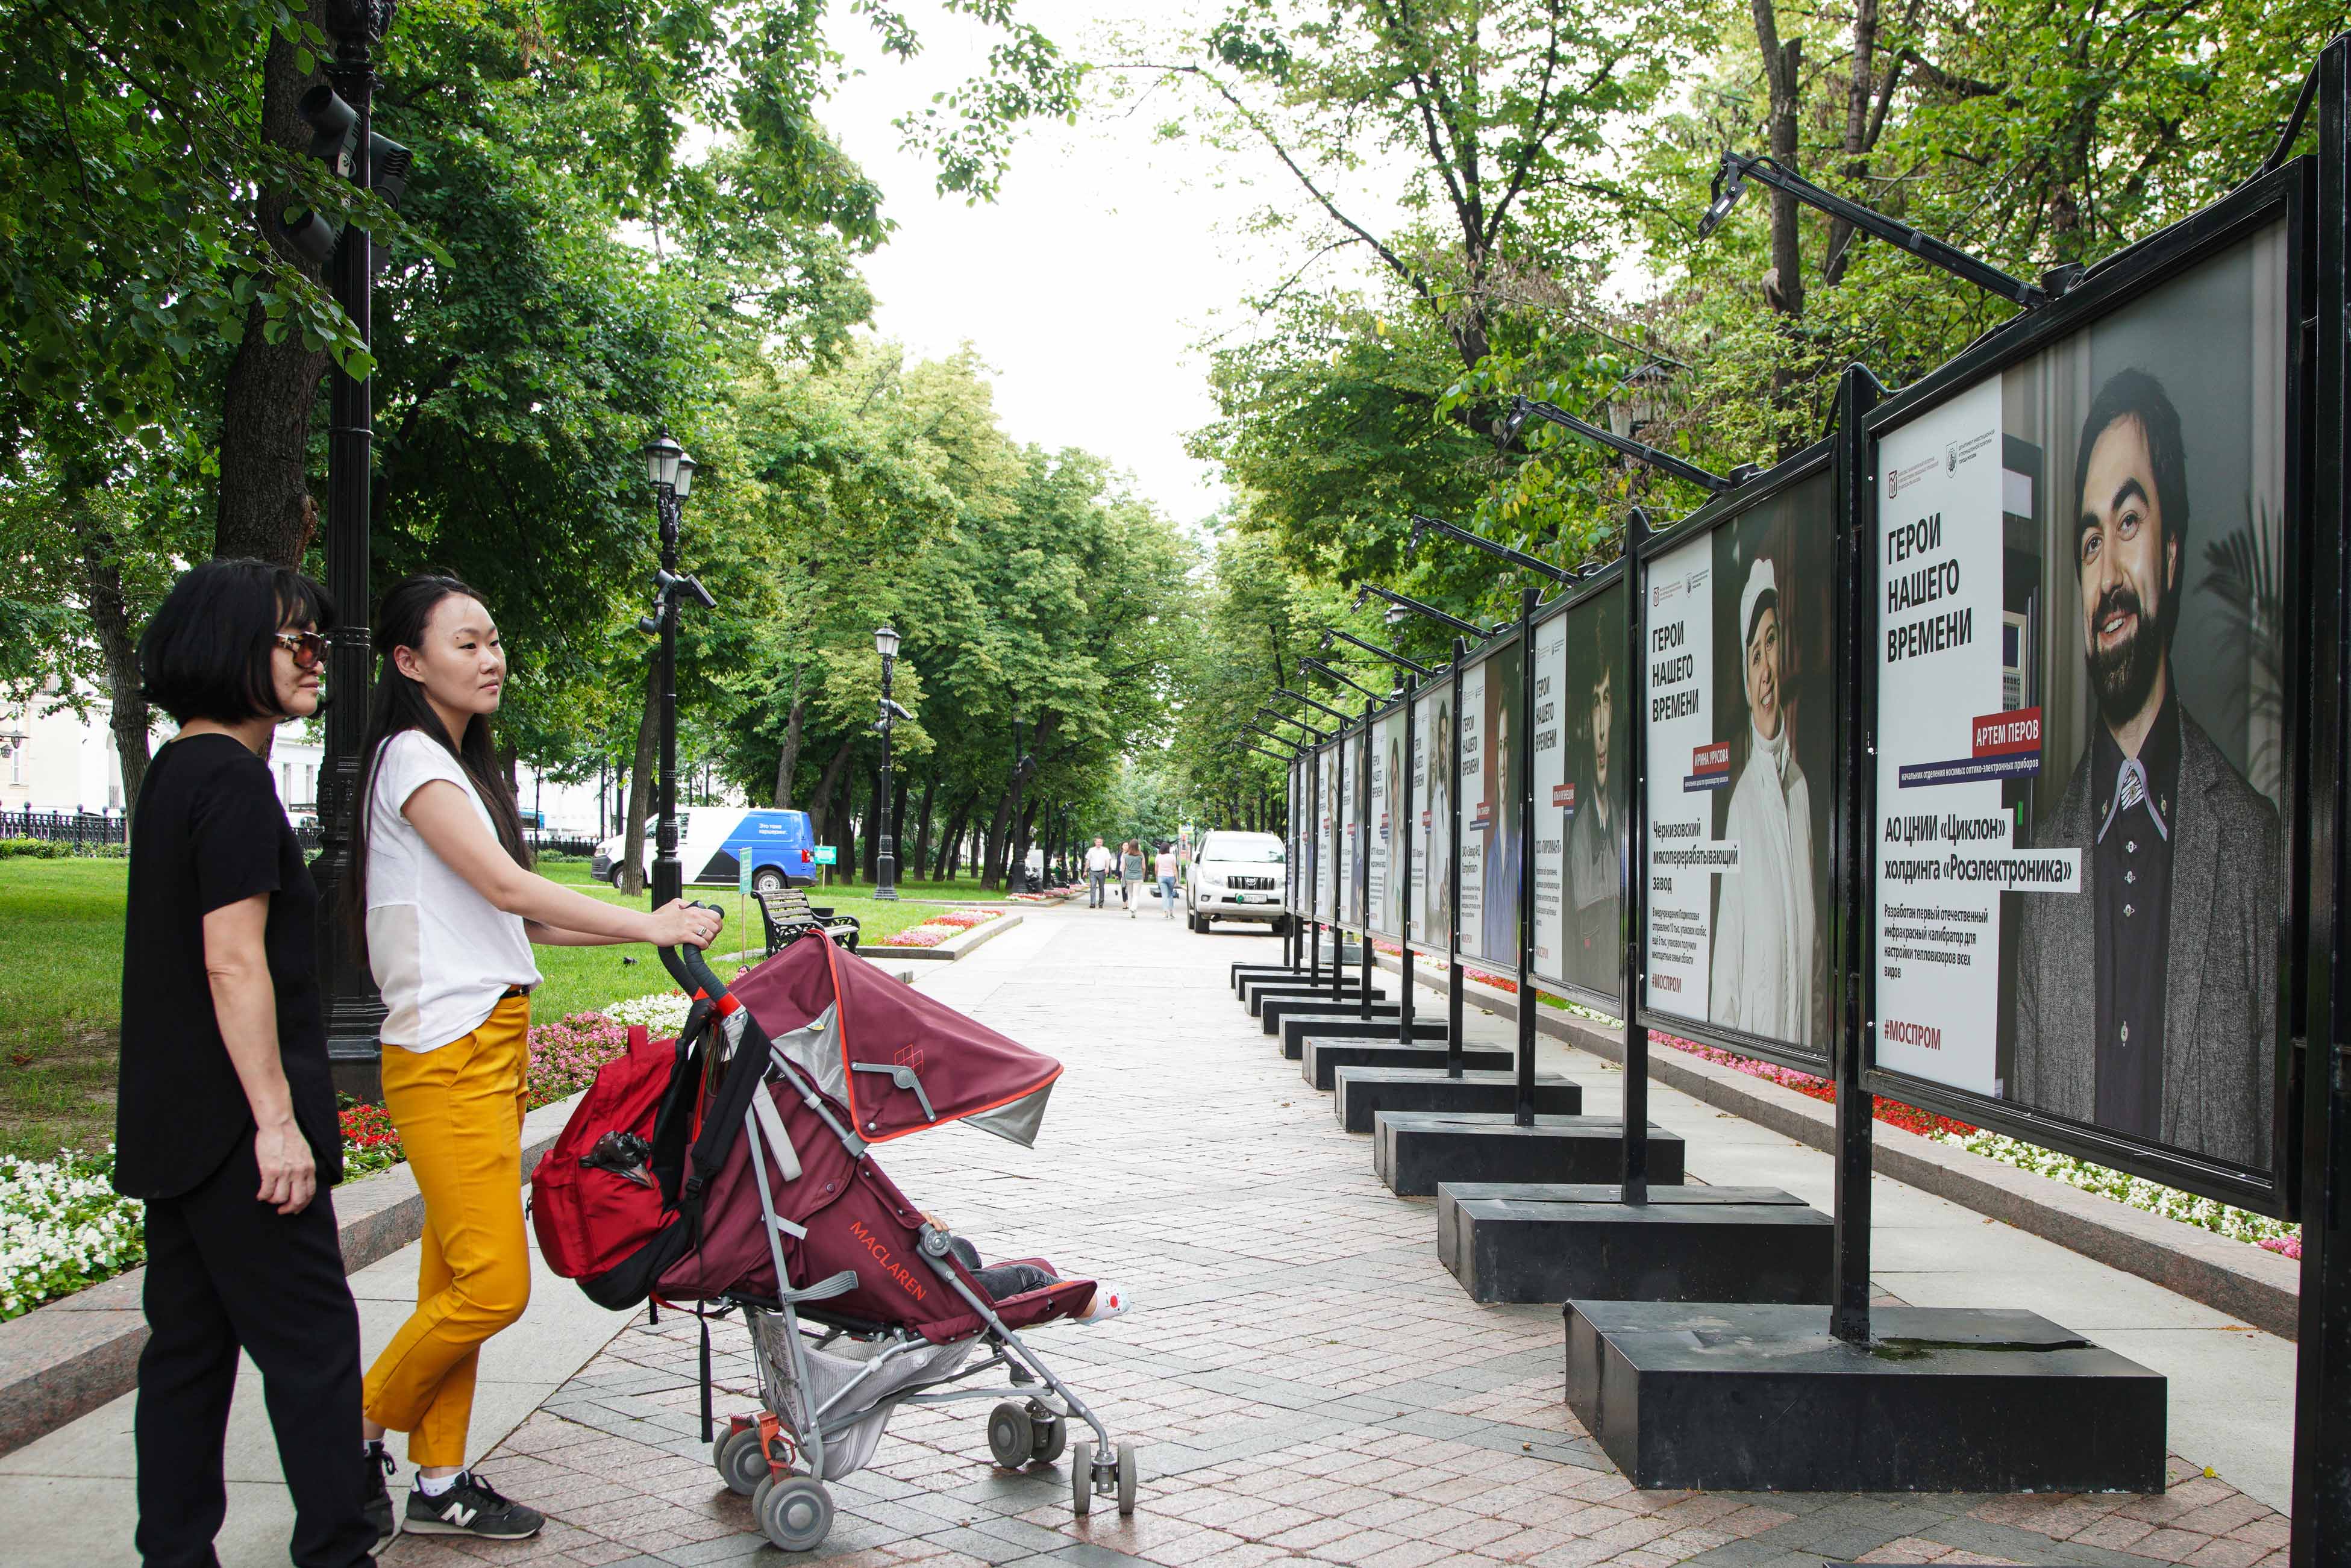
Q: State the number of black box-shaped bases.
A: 10